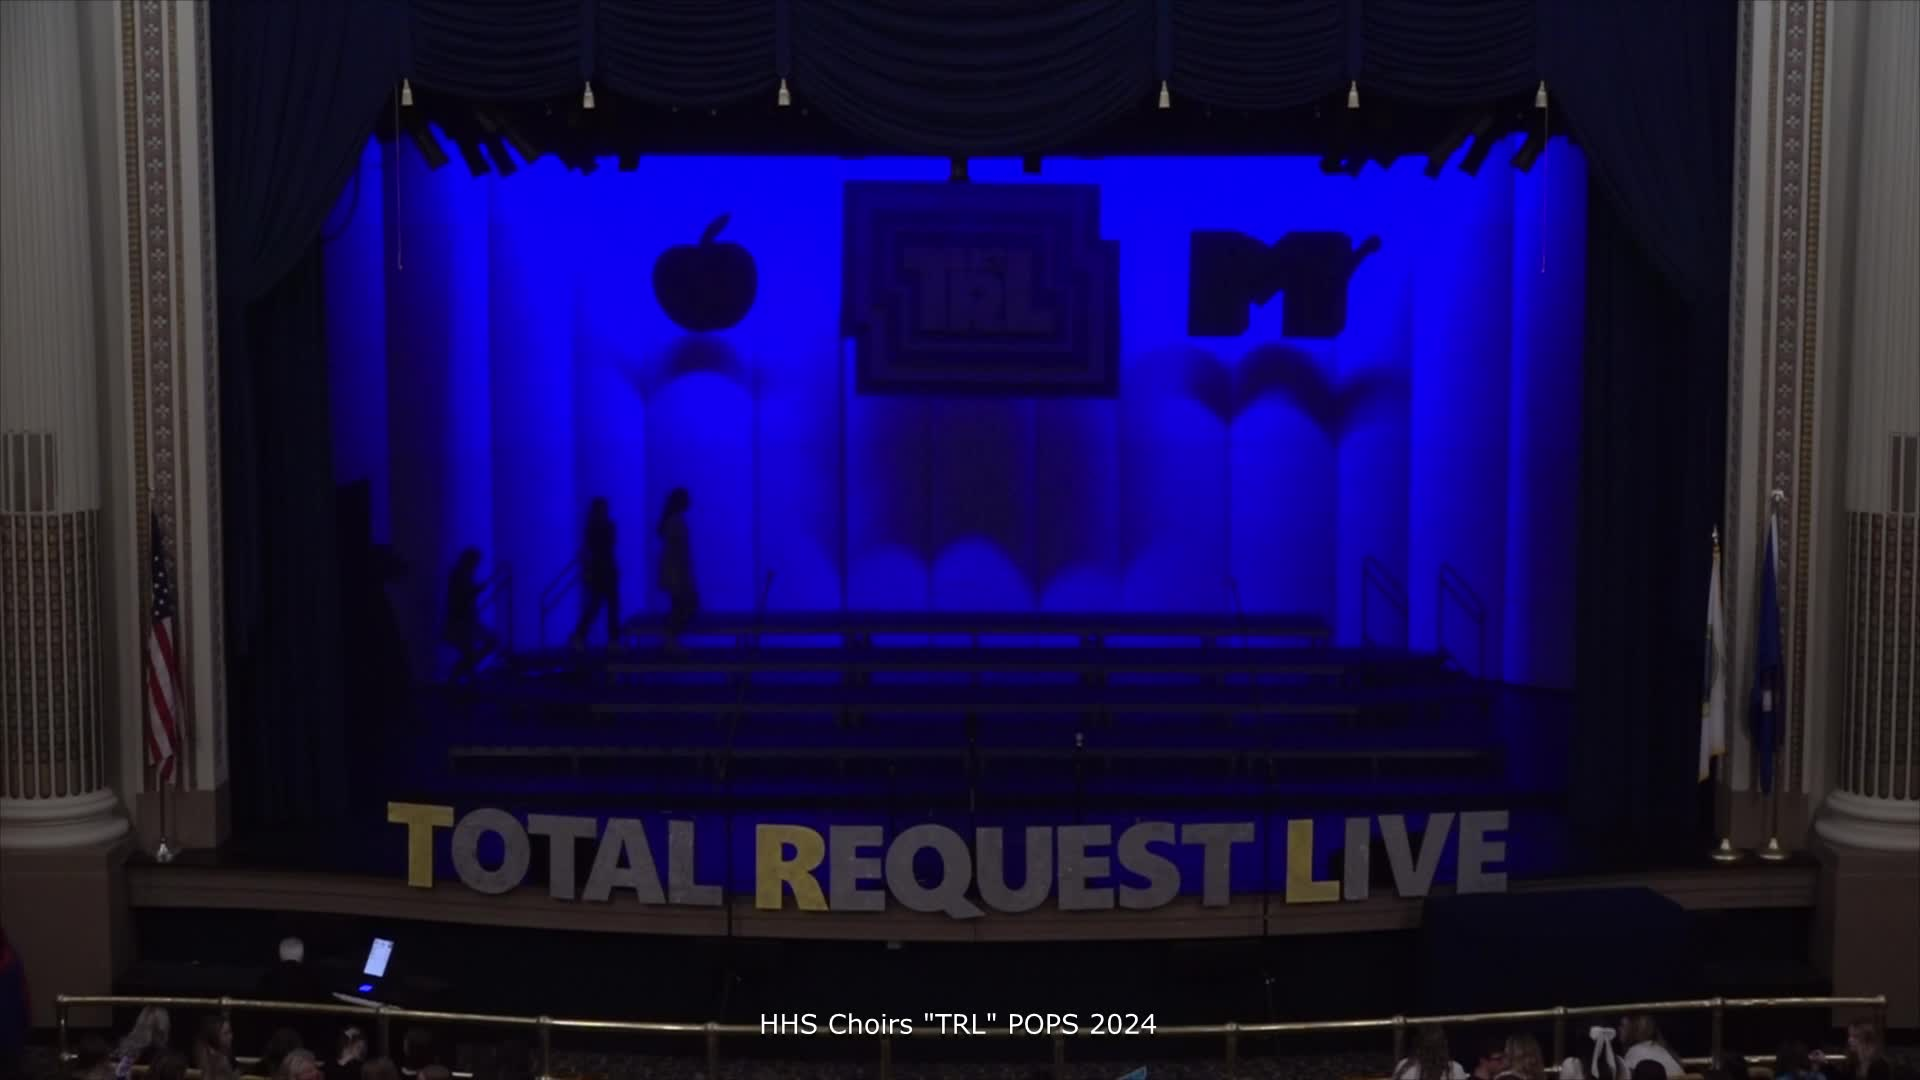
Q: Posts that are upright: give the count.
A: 12